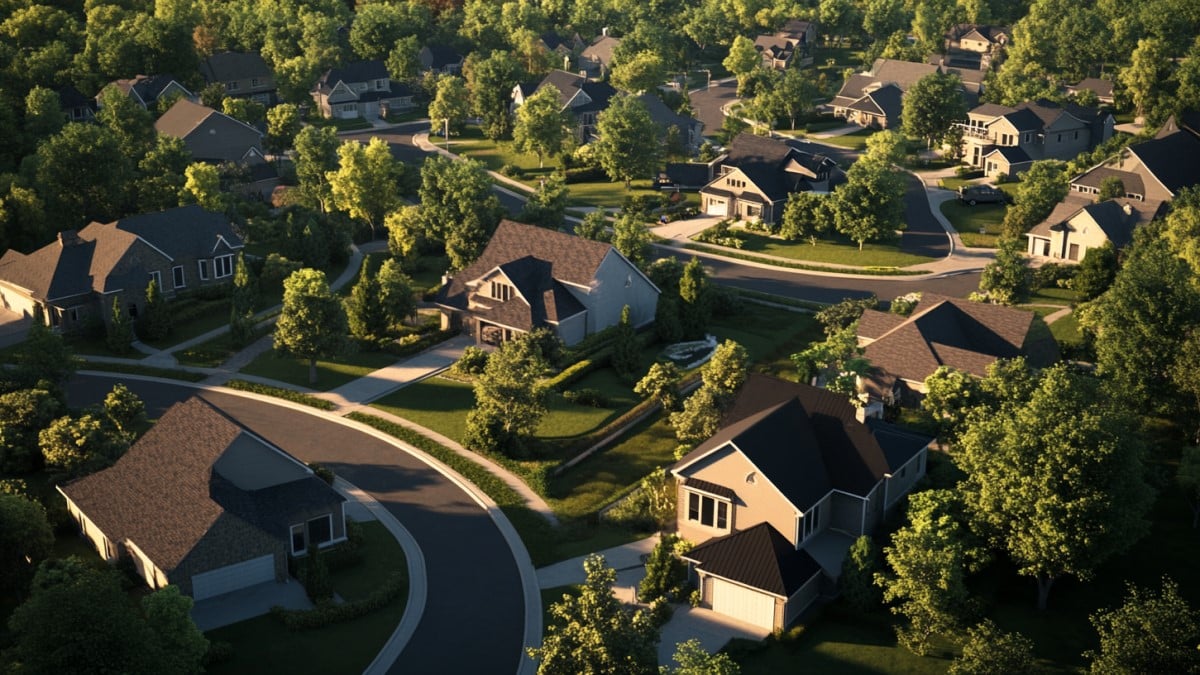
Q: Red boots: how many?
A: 0